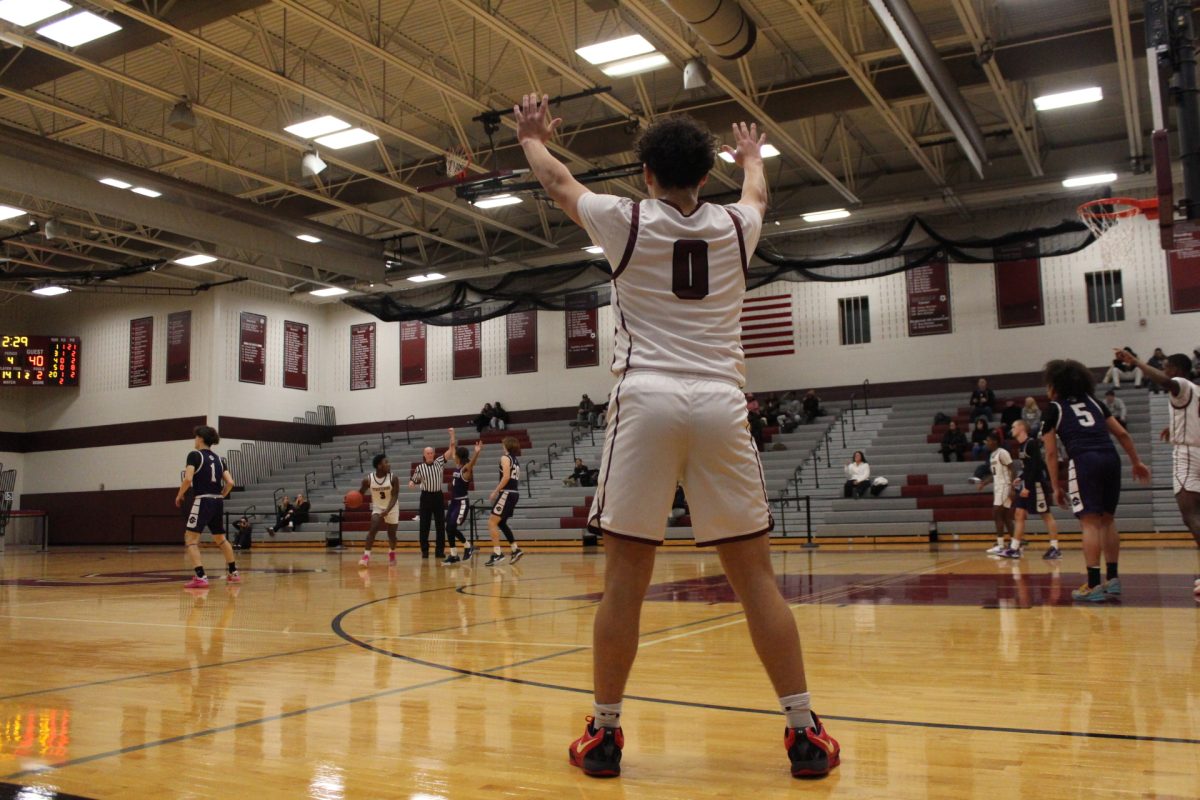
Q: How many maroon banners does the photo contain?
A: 12